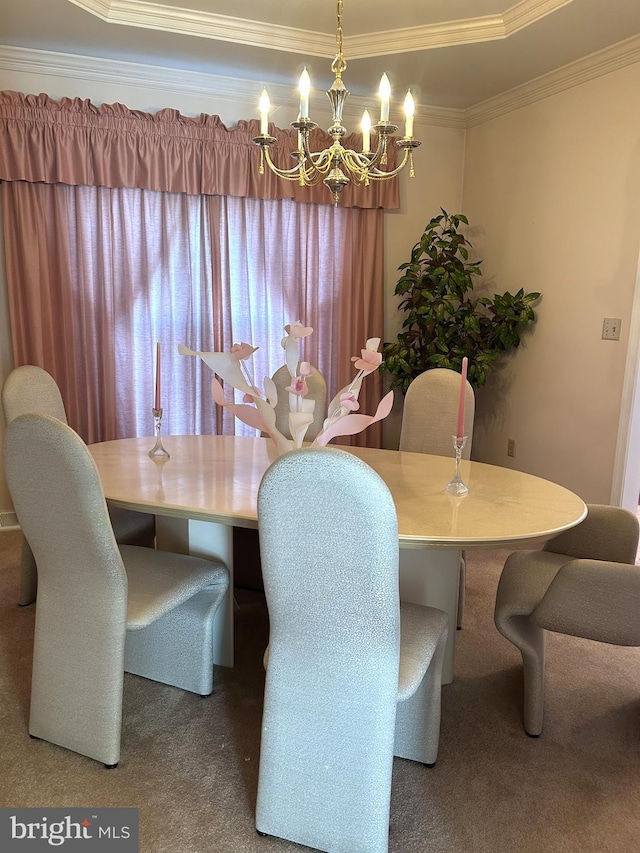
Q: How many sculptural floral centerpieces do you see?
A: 1